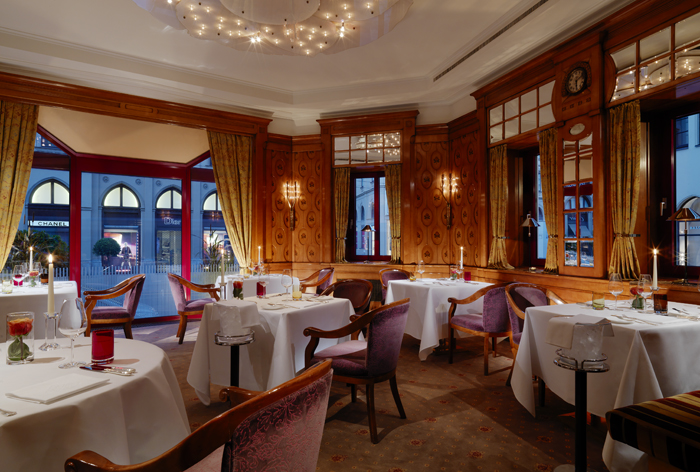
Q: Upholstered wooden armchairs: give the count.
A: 9